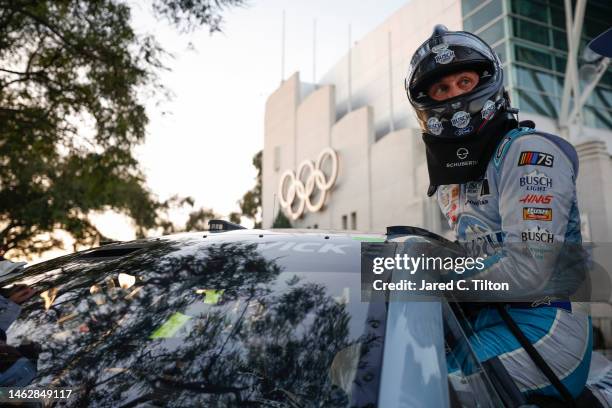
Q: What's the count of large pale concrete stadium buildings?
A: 1